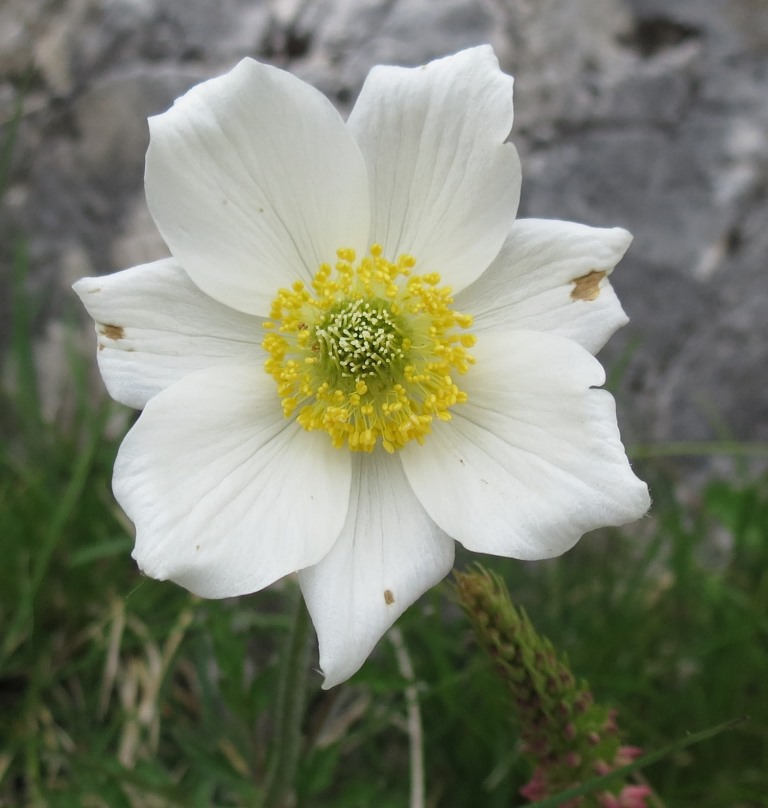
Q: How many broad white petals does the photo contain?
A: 7